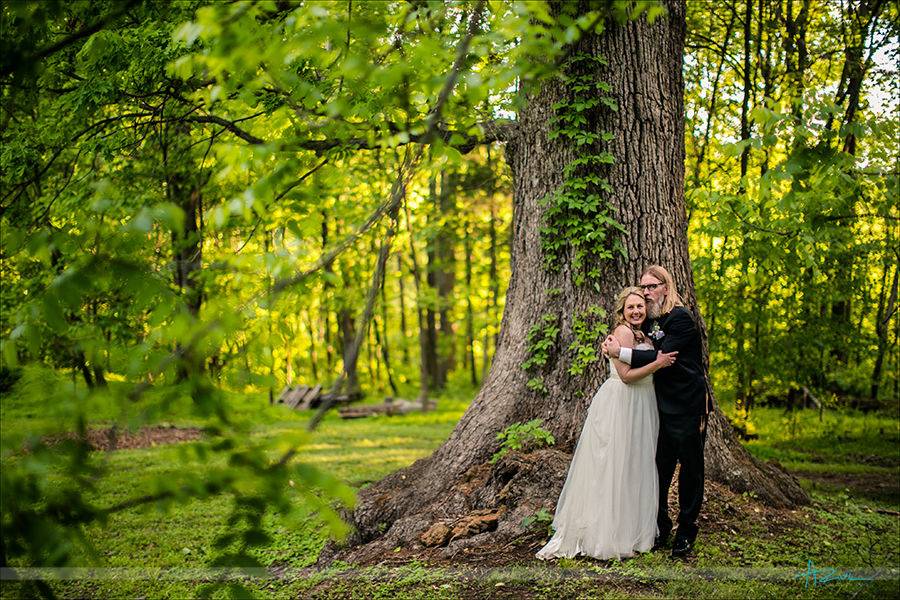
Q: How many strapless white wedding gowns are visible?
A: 1